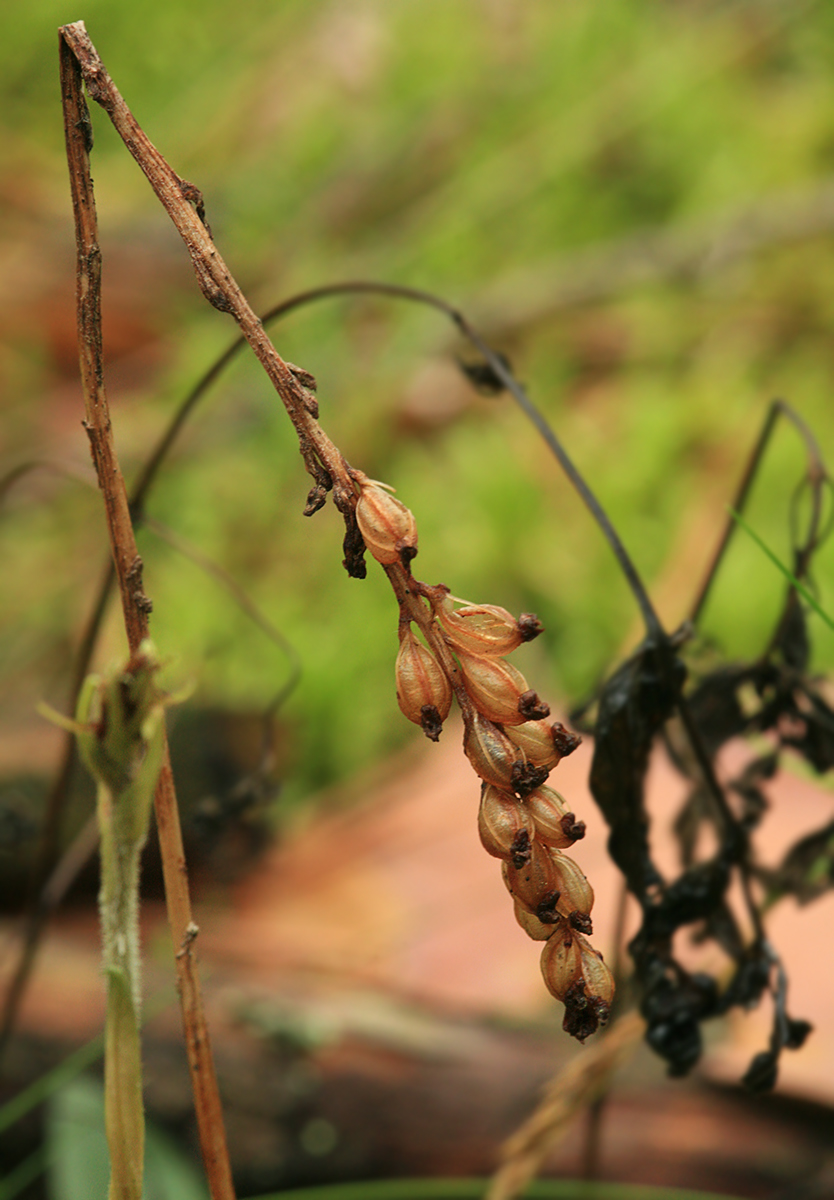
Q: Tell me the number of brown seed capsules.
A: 13